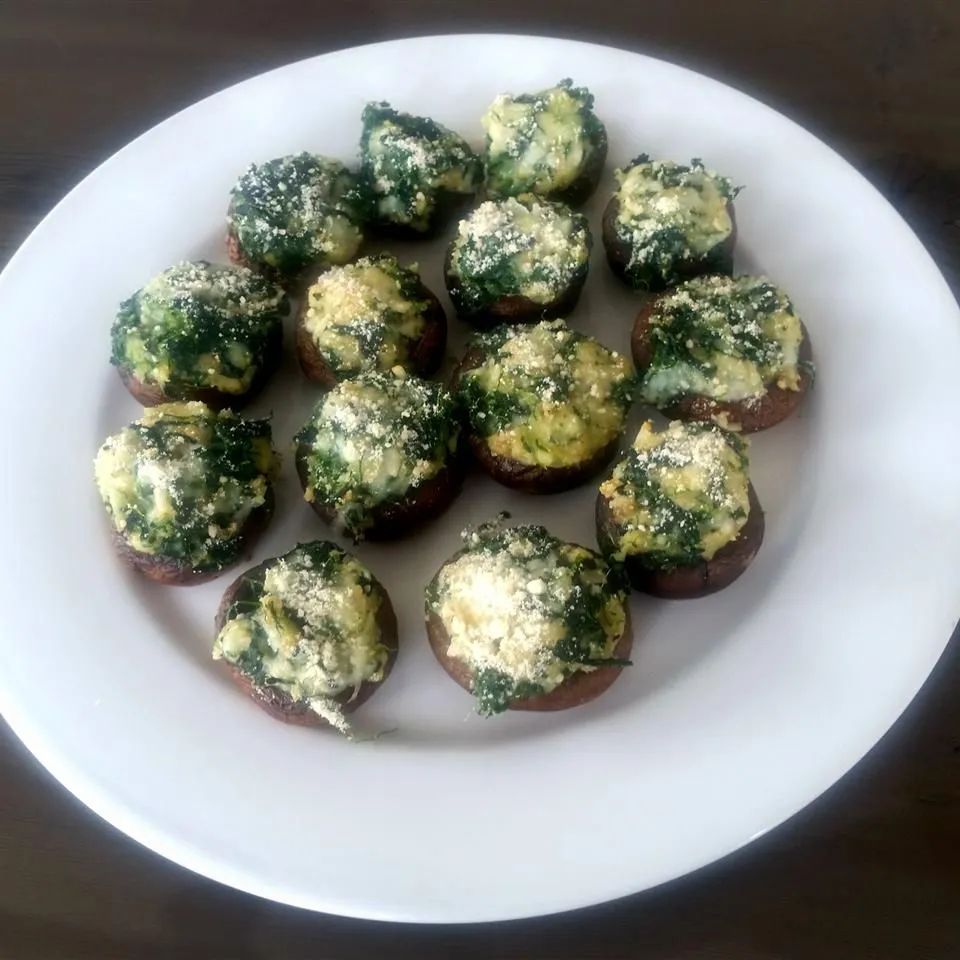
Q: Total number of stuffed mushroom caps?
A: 14